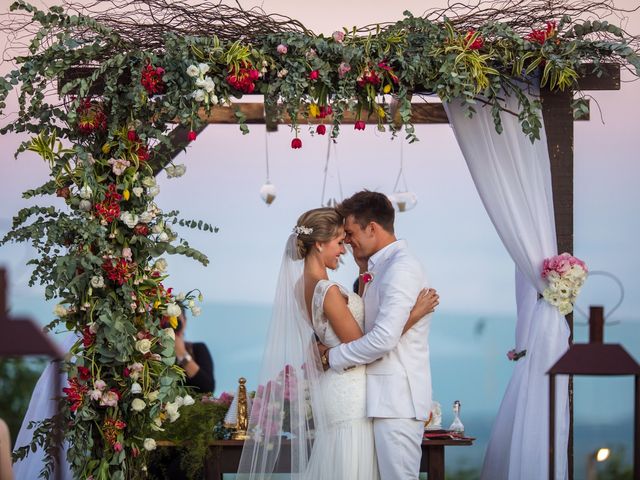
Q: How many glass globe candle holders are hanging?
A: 2